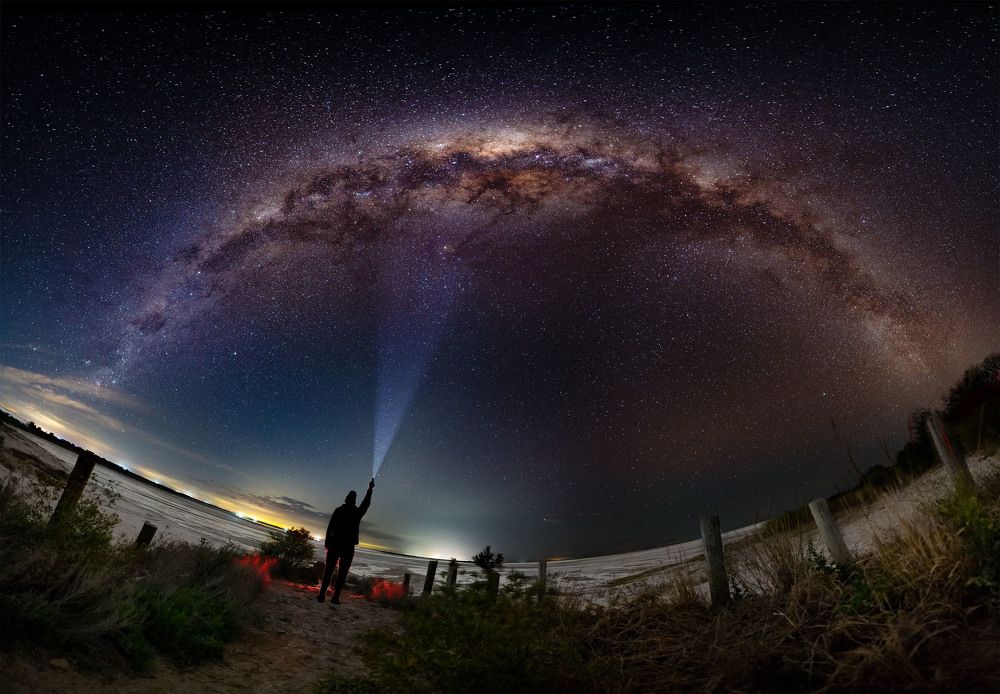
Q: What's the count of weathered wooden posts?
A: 10